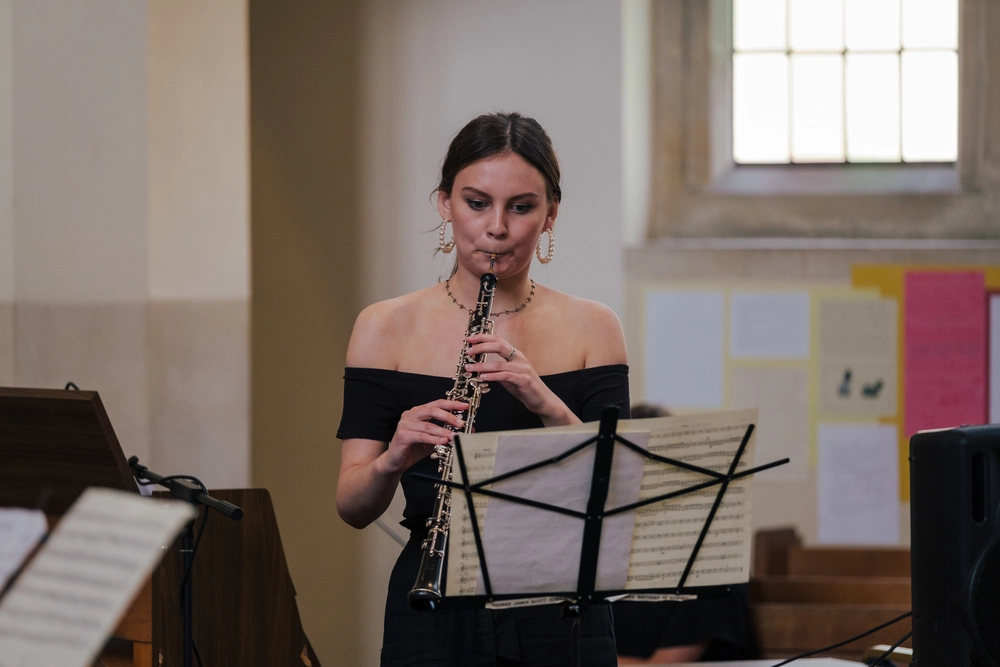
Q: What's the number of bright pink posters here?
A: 1